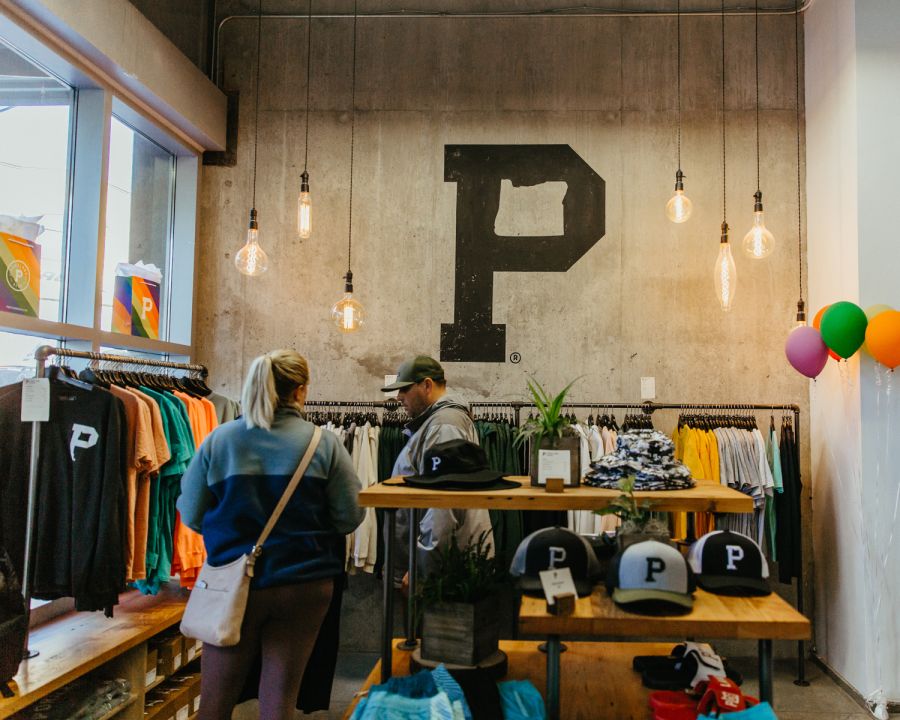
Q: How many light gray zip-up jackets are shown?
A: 1